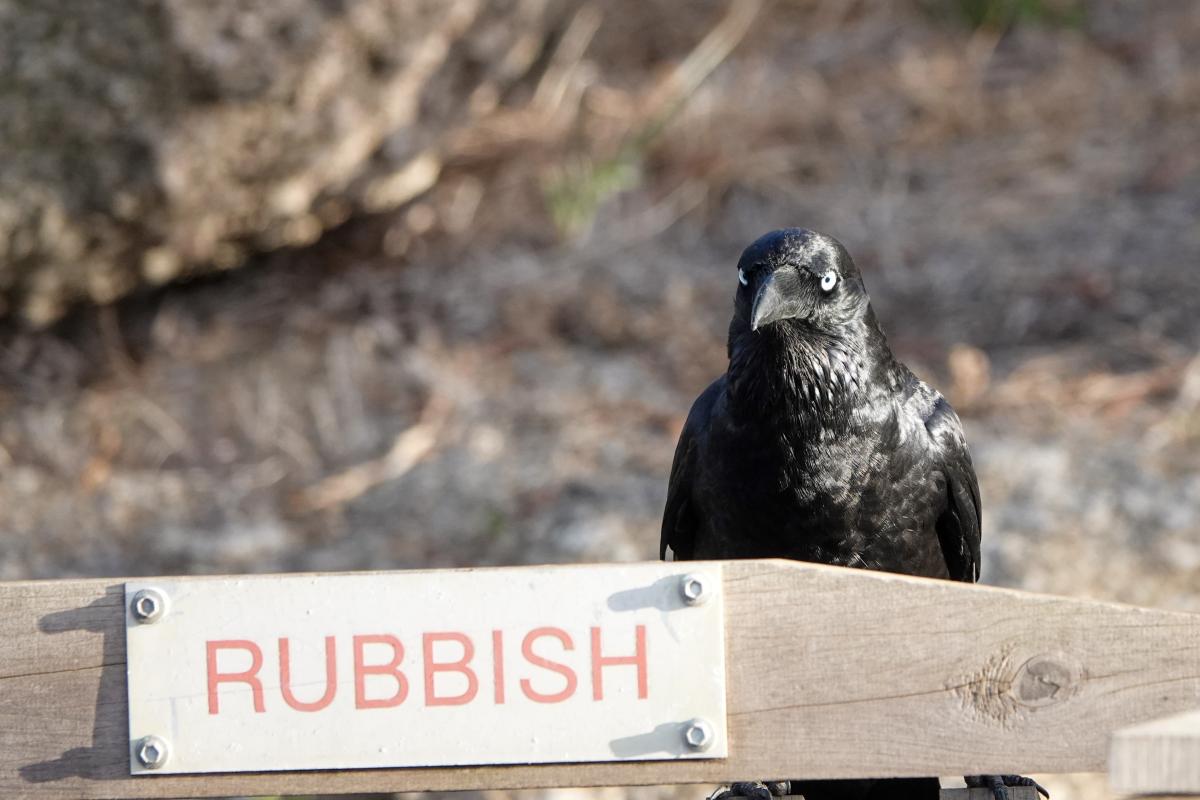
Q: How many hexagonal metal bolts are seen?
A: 4